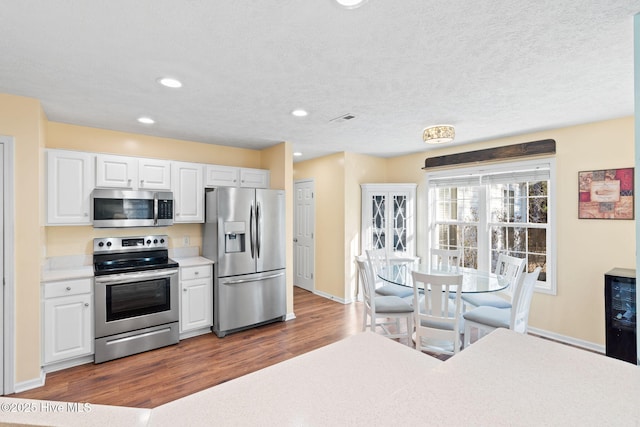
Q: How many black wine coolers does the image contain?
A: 1